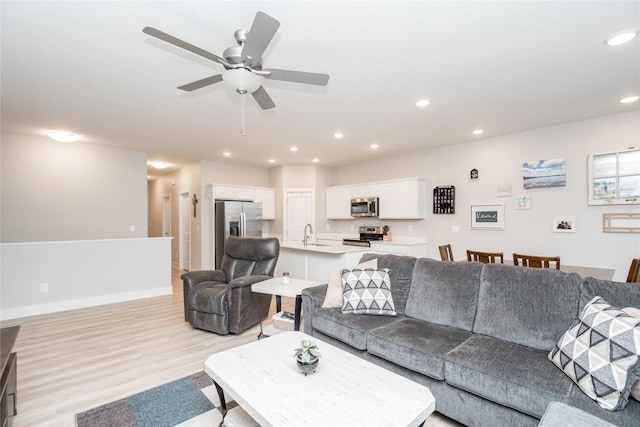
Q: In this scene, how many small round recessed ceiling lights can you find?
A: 10